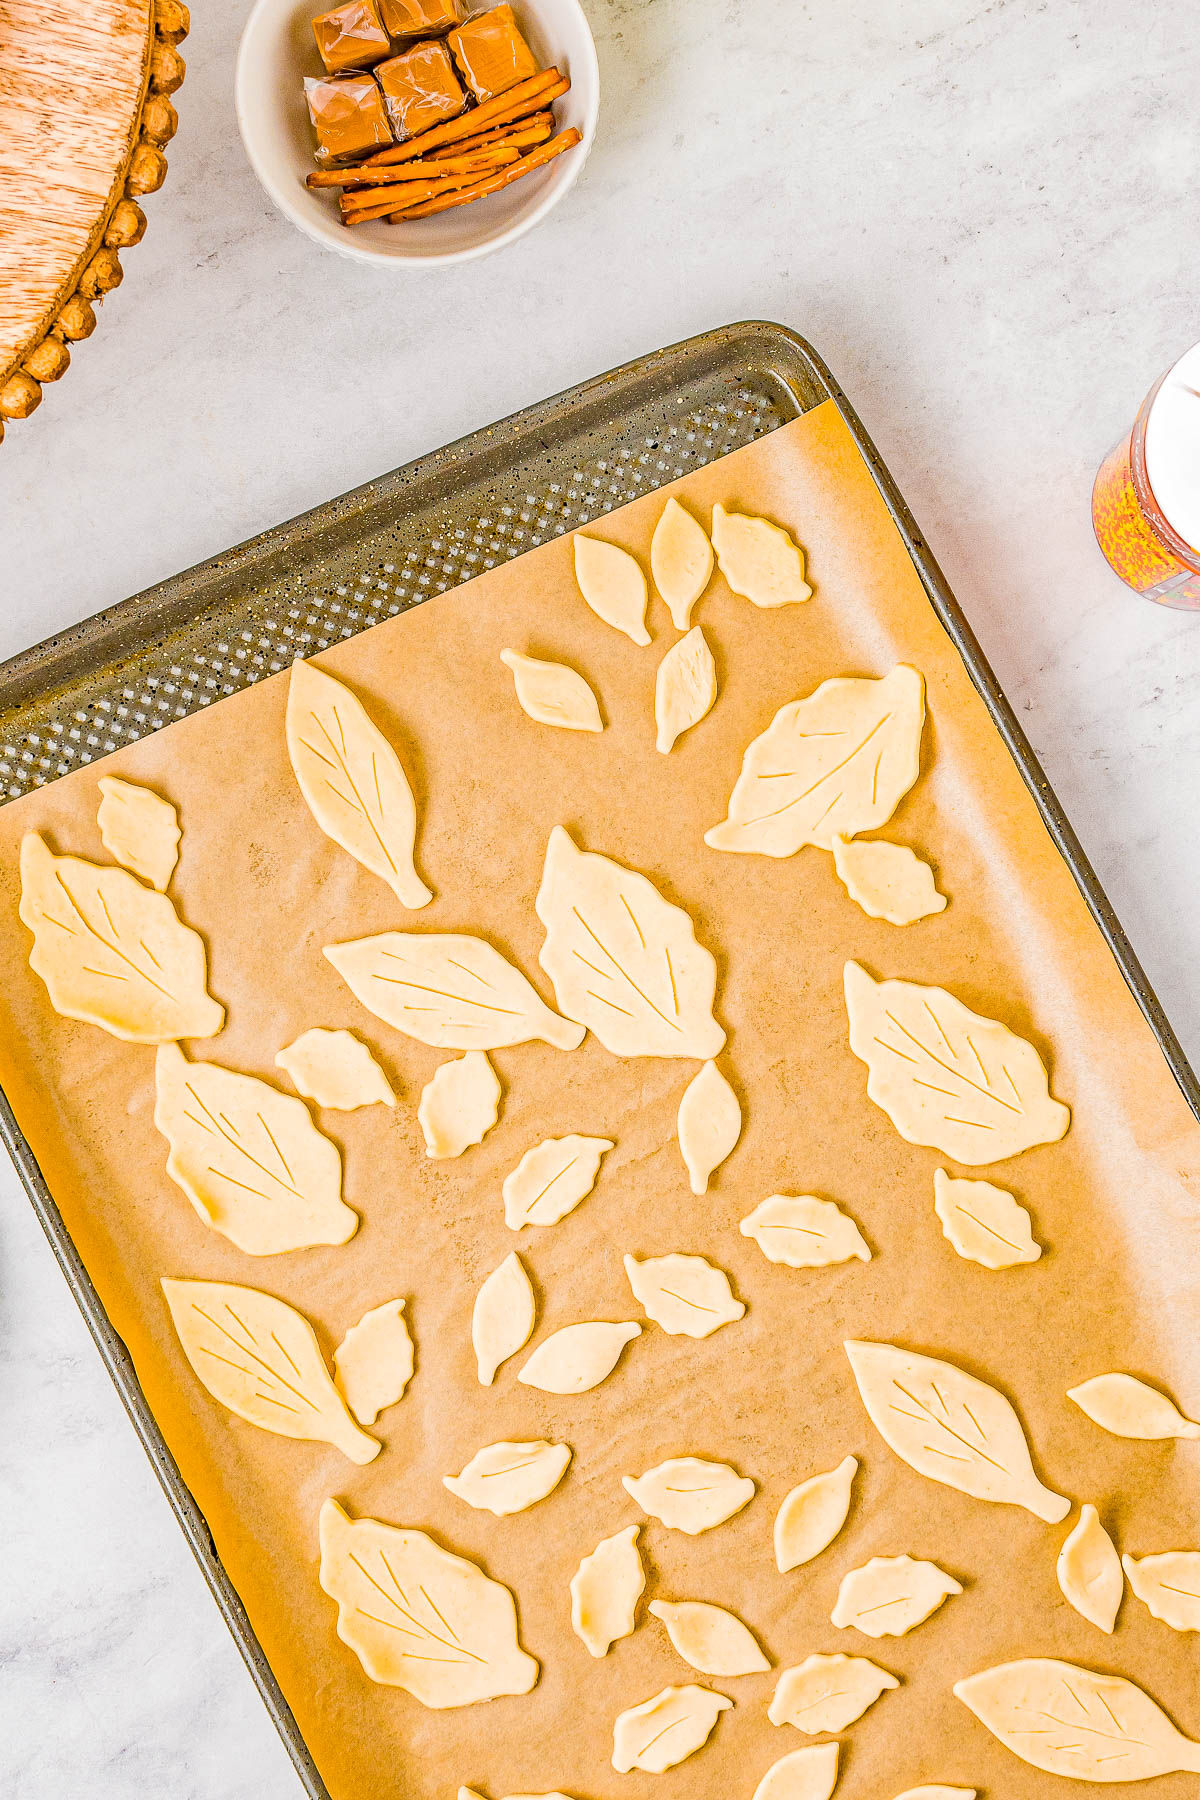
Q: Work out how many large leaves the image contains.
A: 11